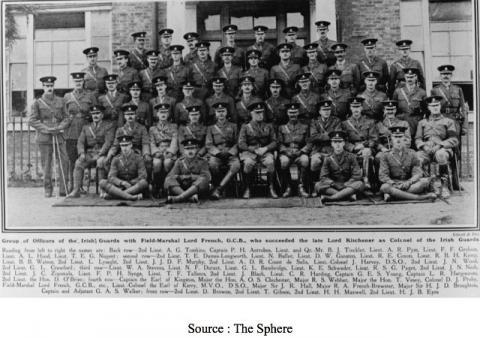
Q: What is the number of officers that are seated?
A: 15